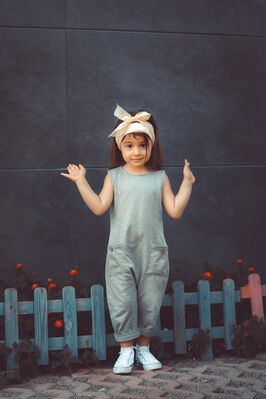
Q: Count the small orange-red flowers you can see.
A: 9